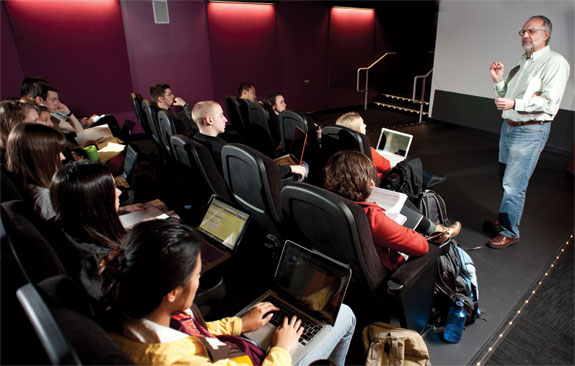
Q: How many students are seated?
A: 13